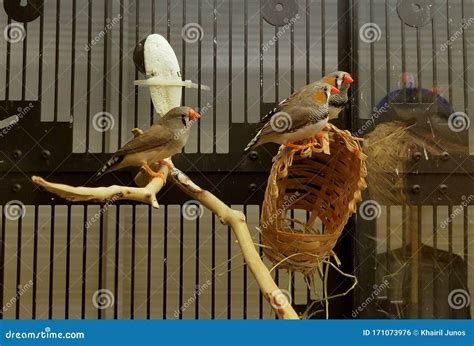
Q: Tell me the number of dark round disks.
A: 3